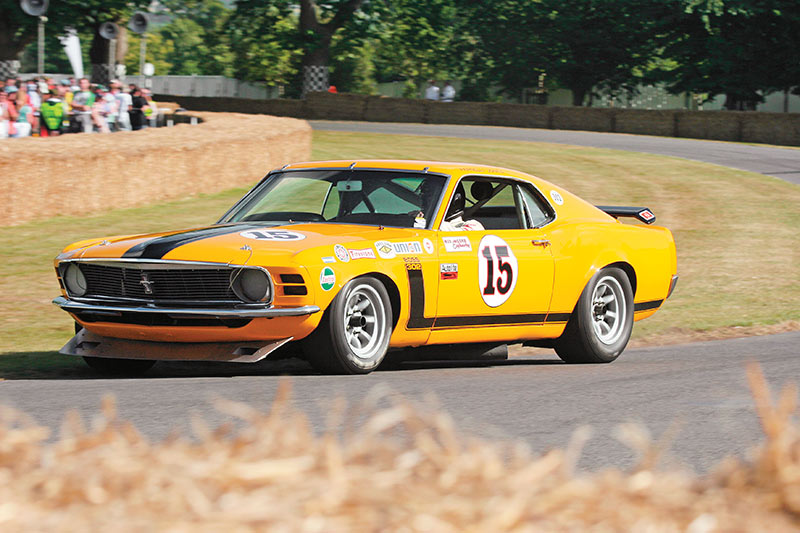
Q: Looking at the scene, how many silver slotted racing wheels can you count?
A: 2